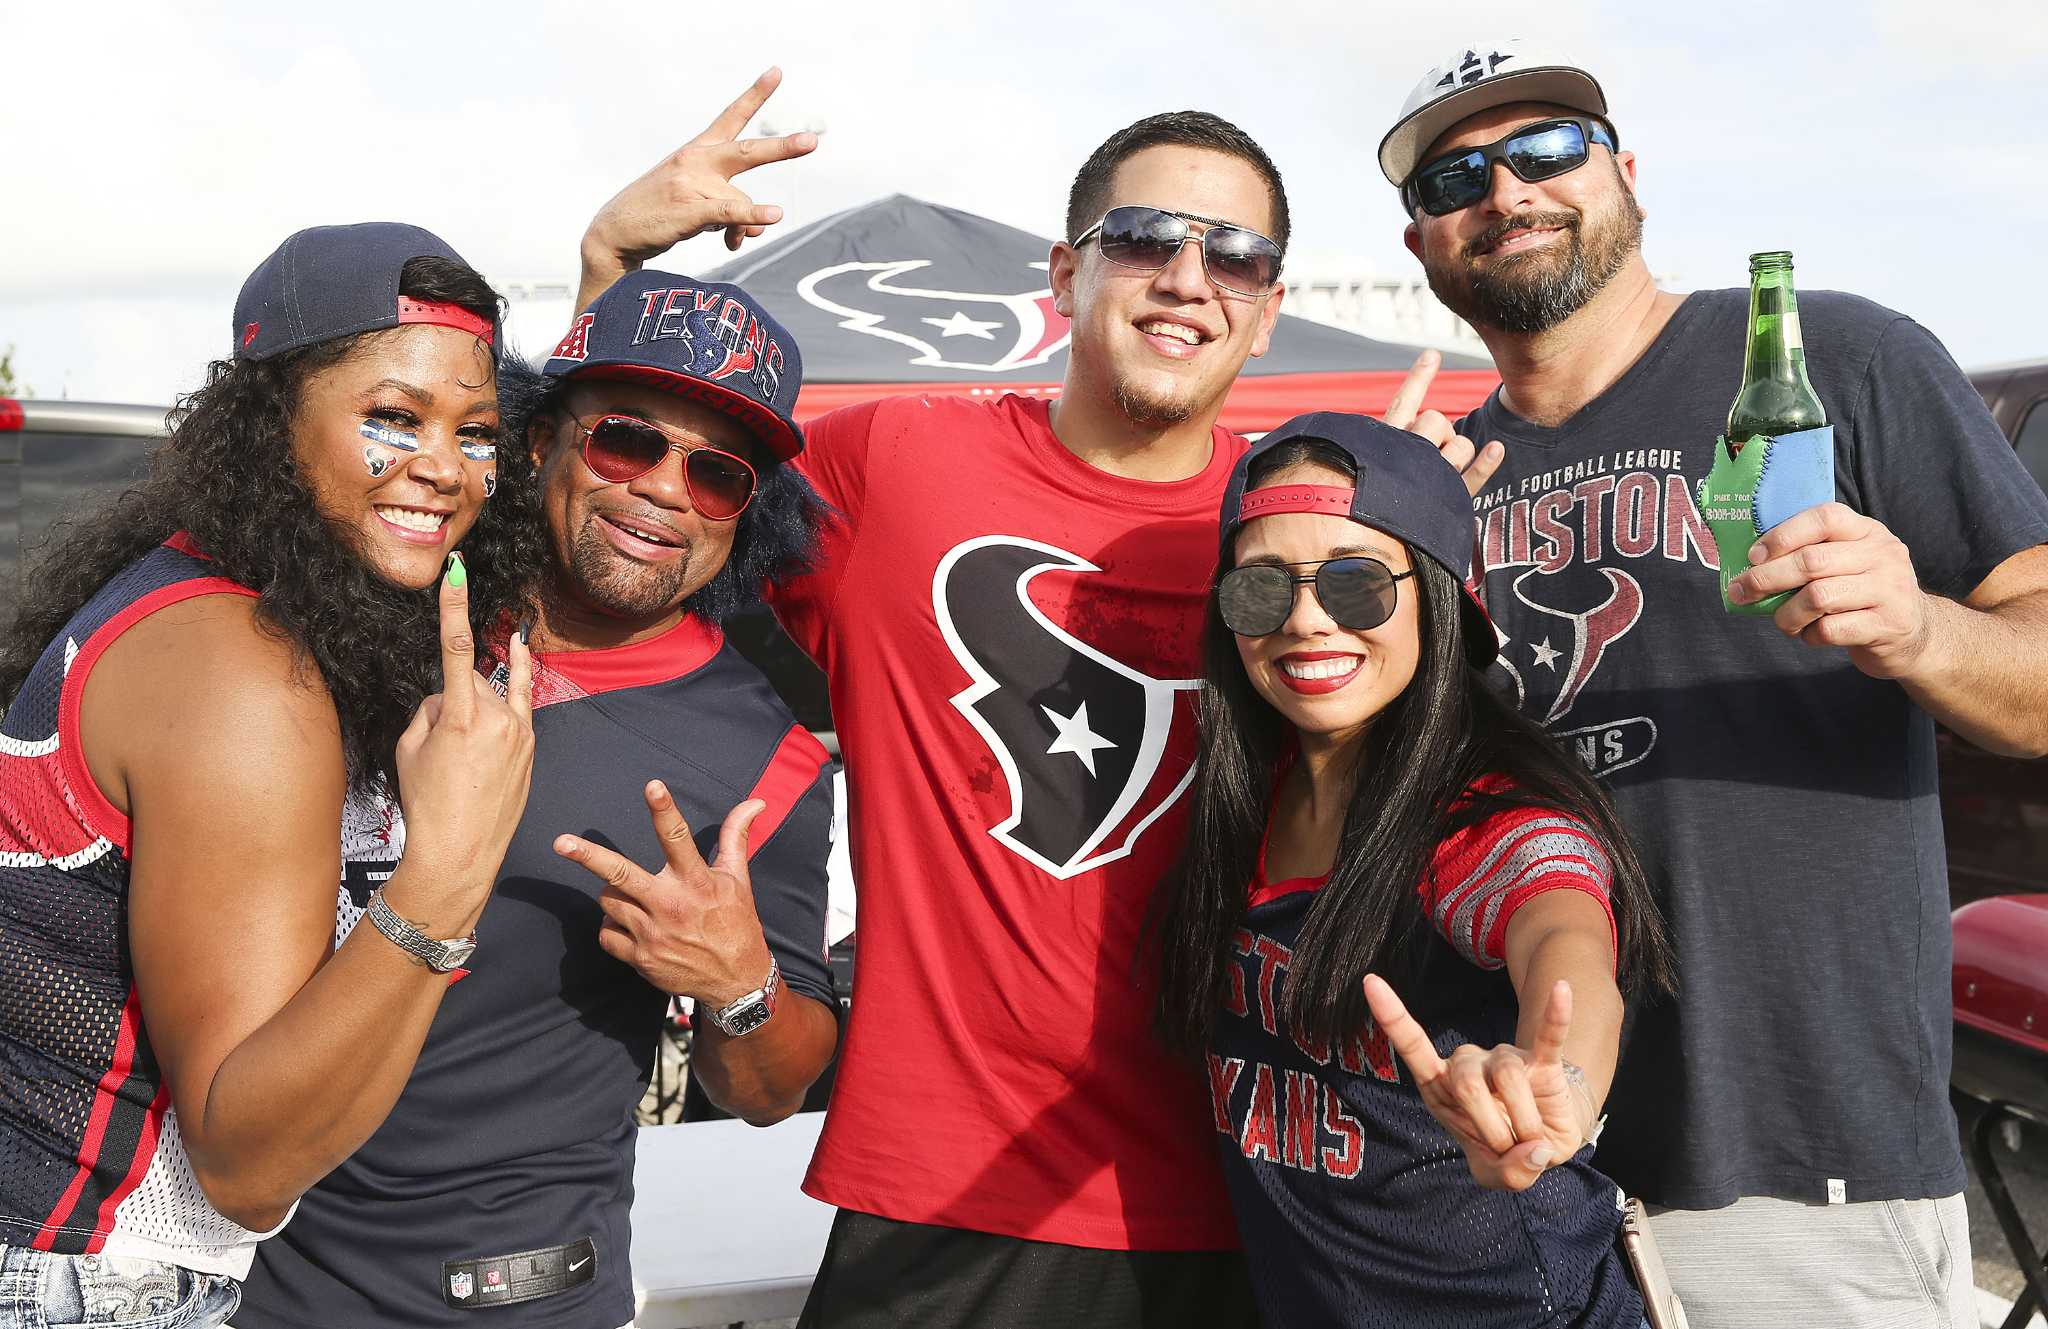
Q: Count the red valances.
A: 1